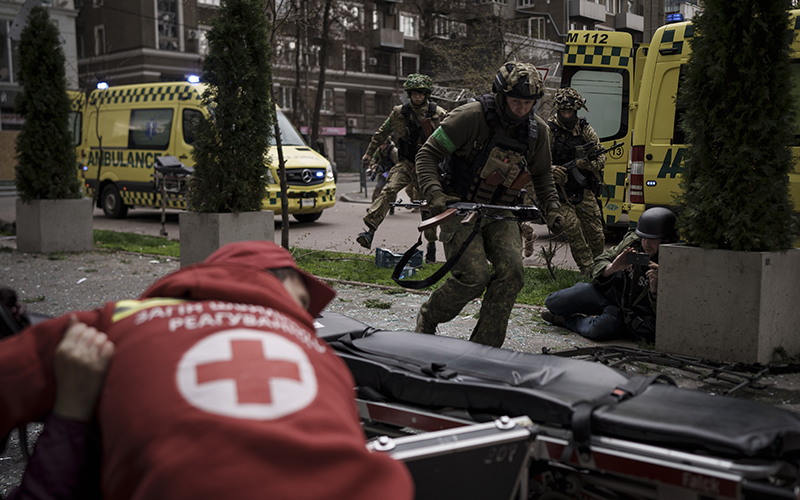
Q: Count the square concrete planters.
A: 3